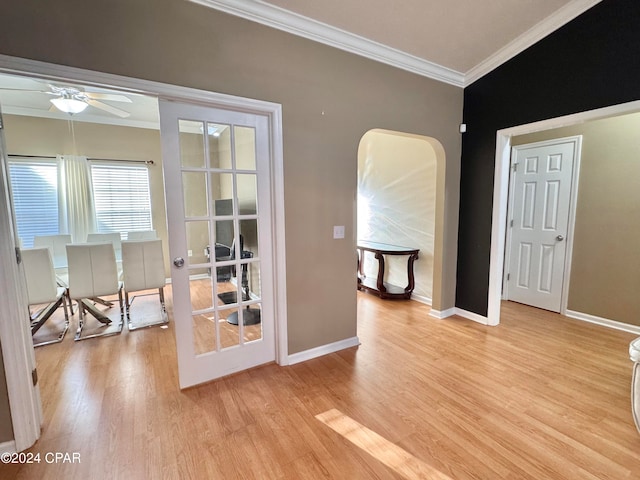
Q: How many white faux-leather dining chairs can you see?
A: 6